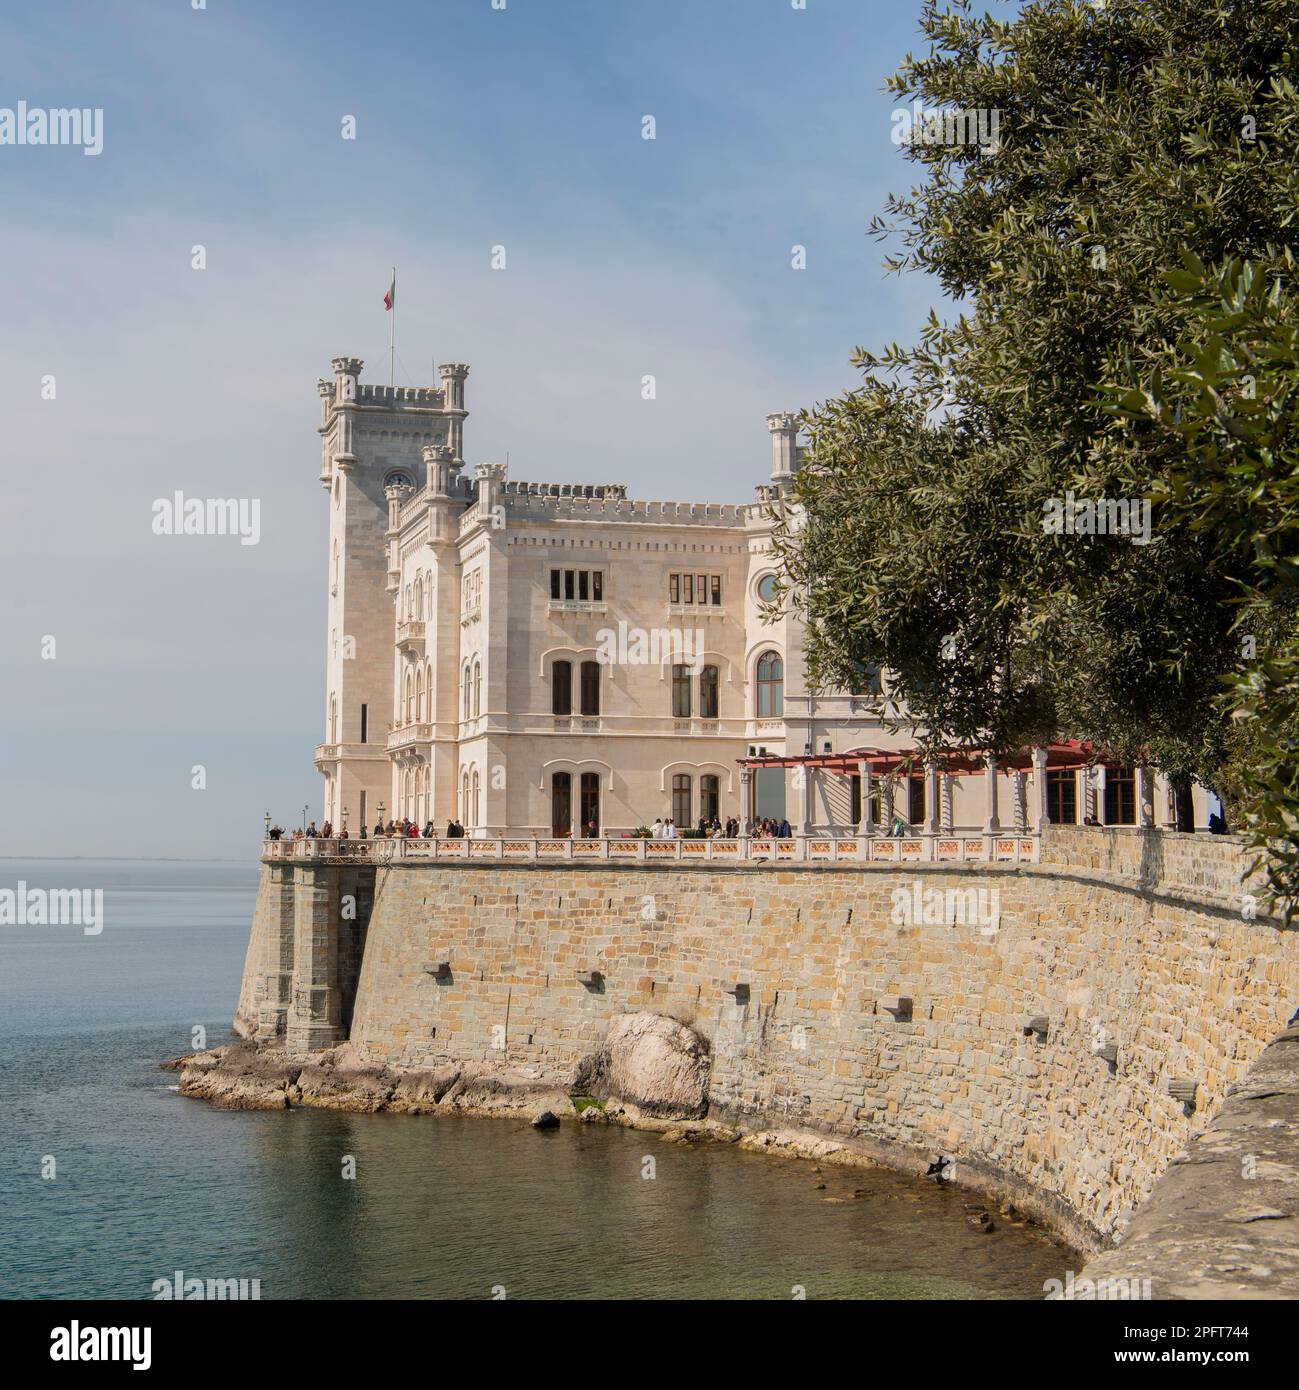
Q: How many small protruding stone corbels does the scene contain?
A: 7